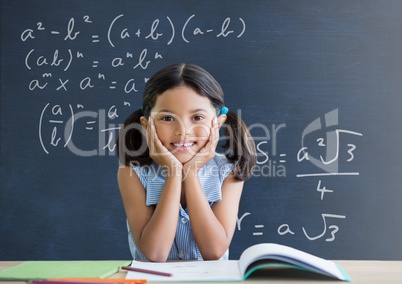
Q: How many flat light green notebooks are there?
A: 1